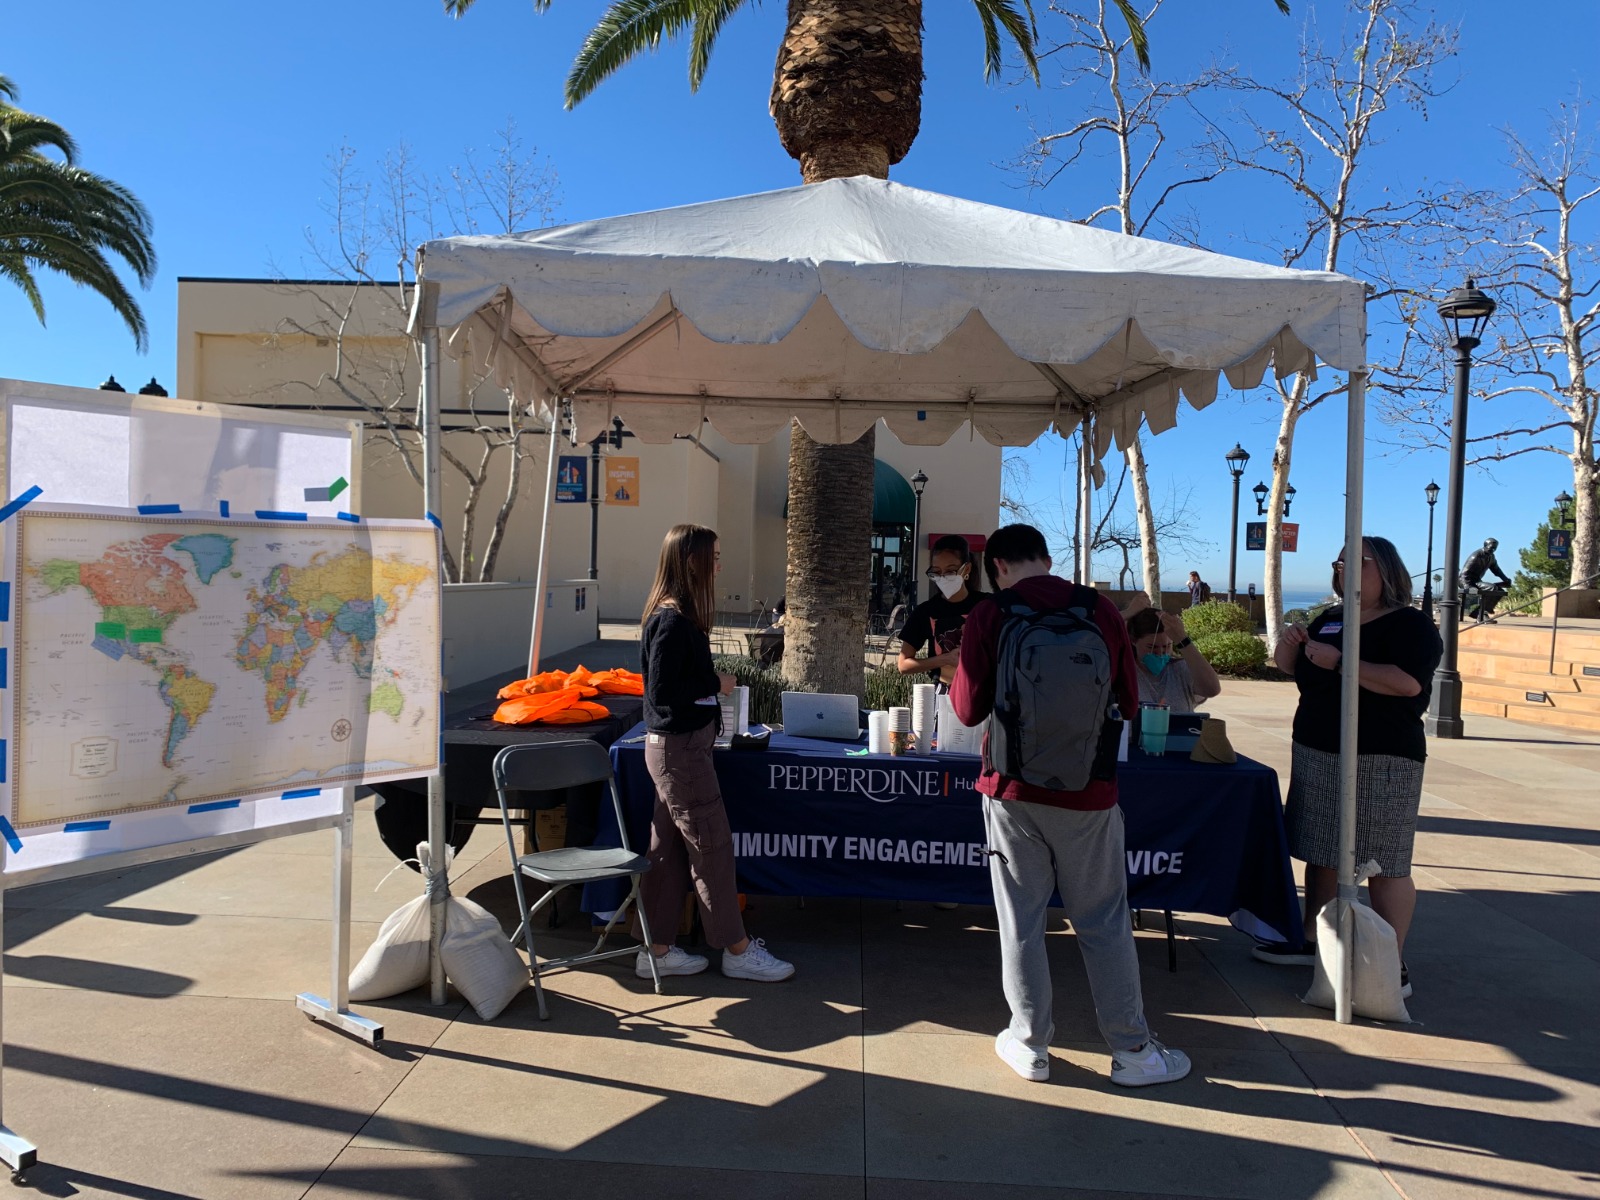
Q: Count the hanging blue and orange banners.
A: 5